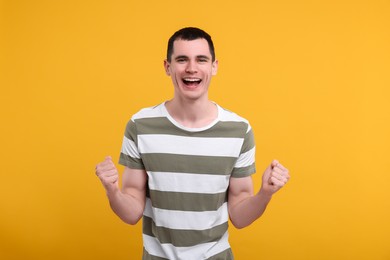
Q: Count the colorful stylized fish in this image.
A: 0